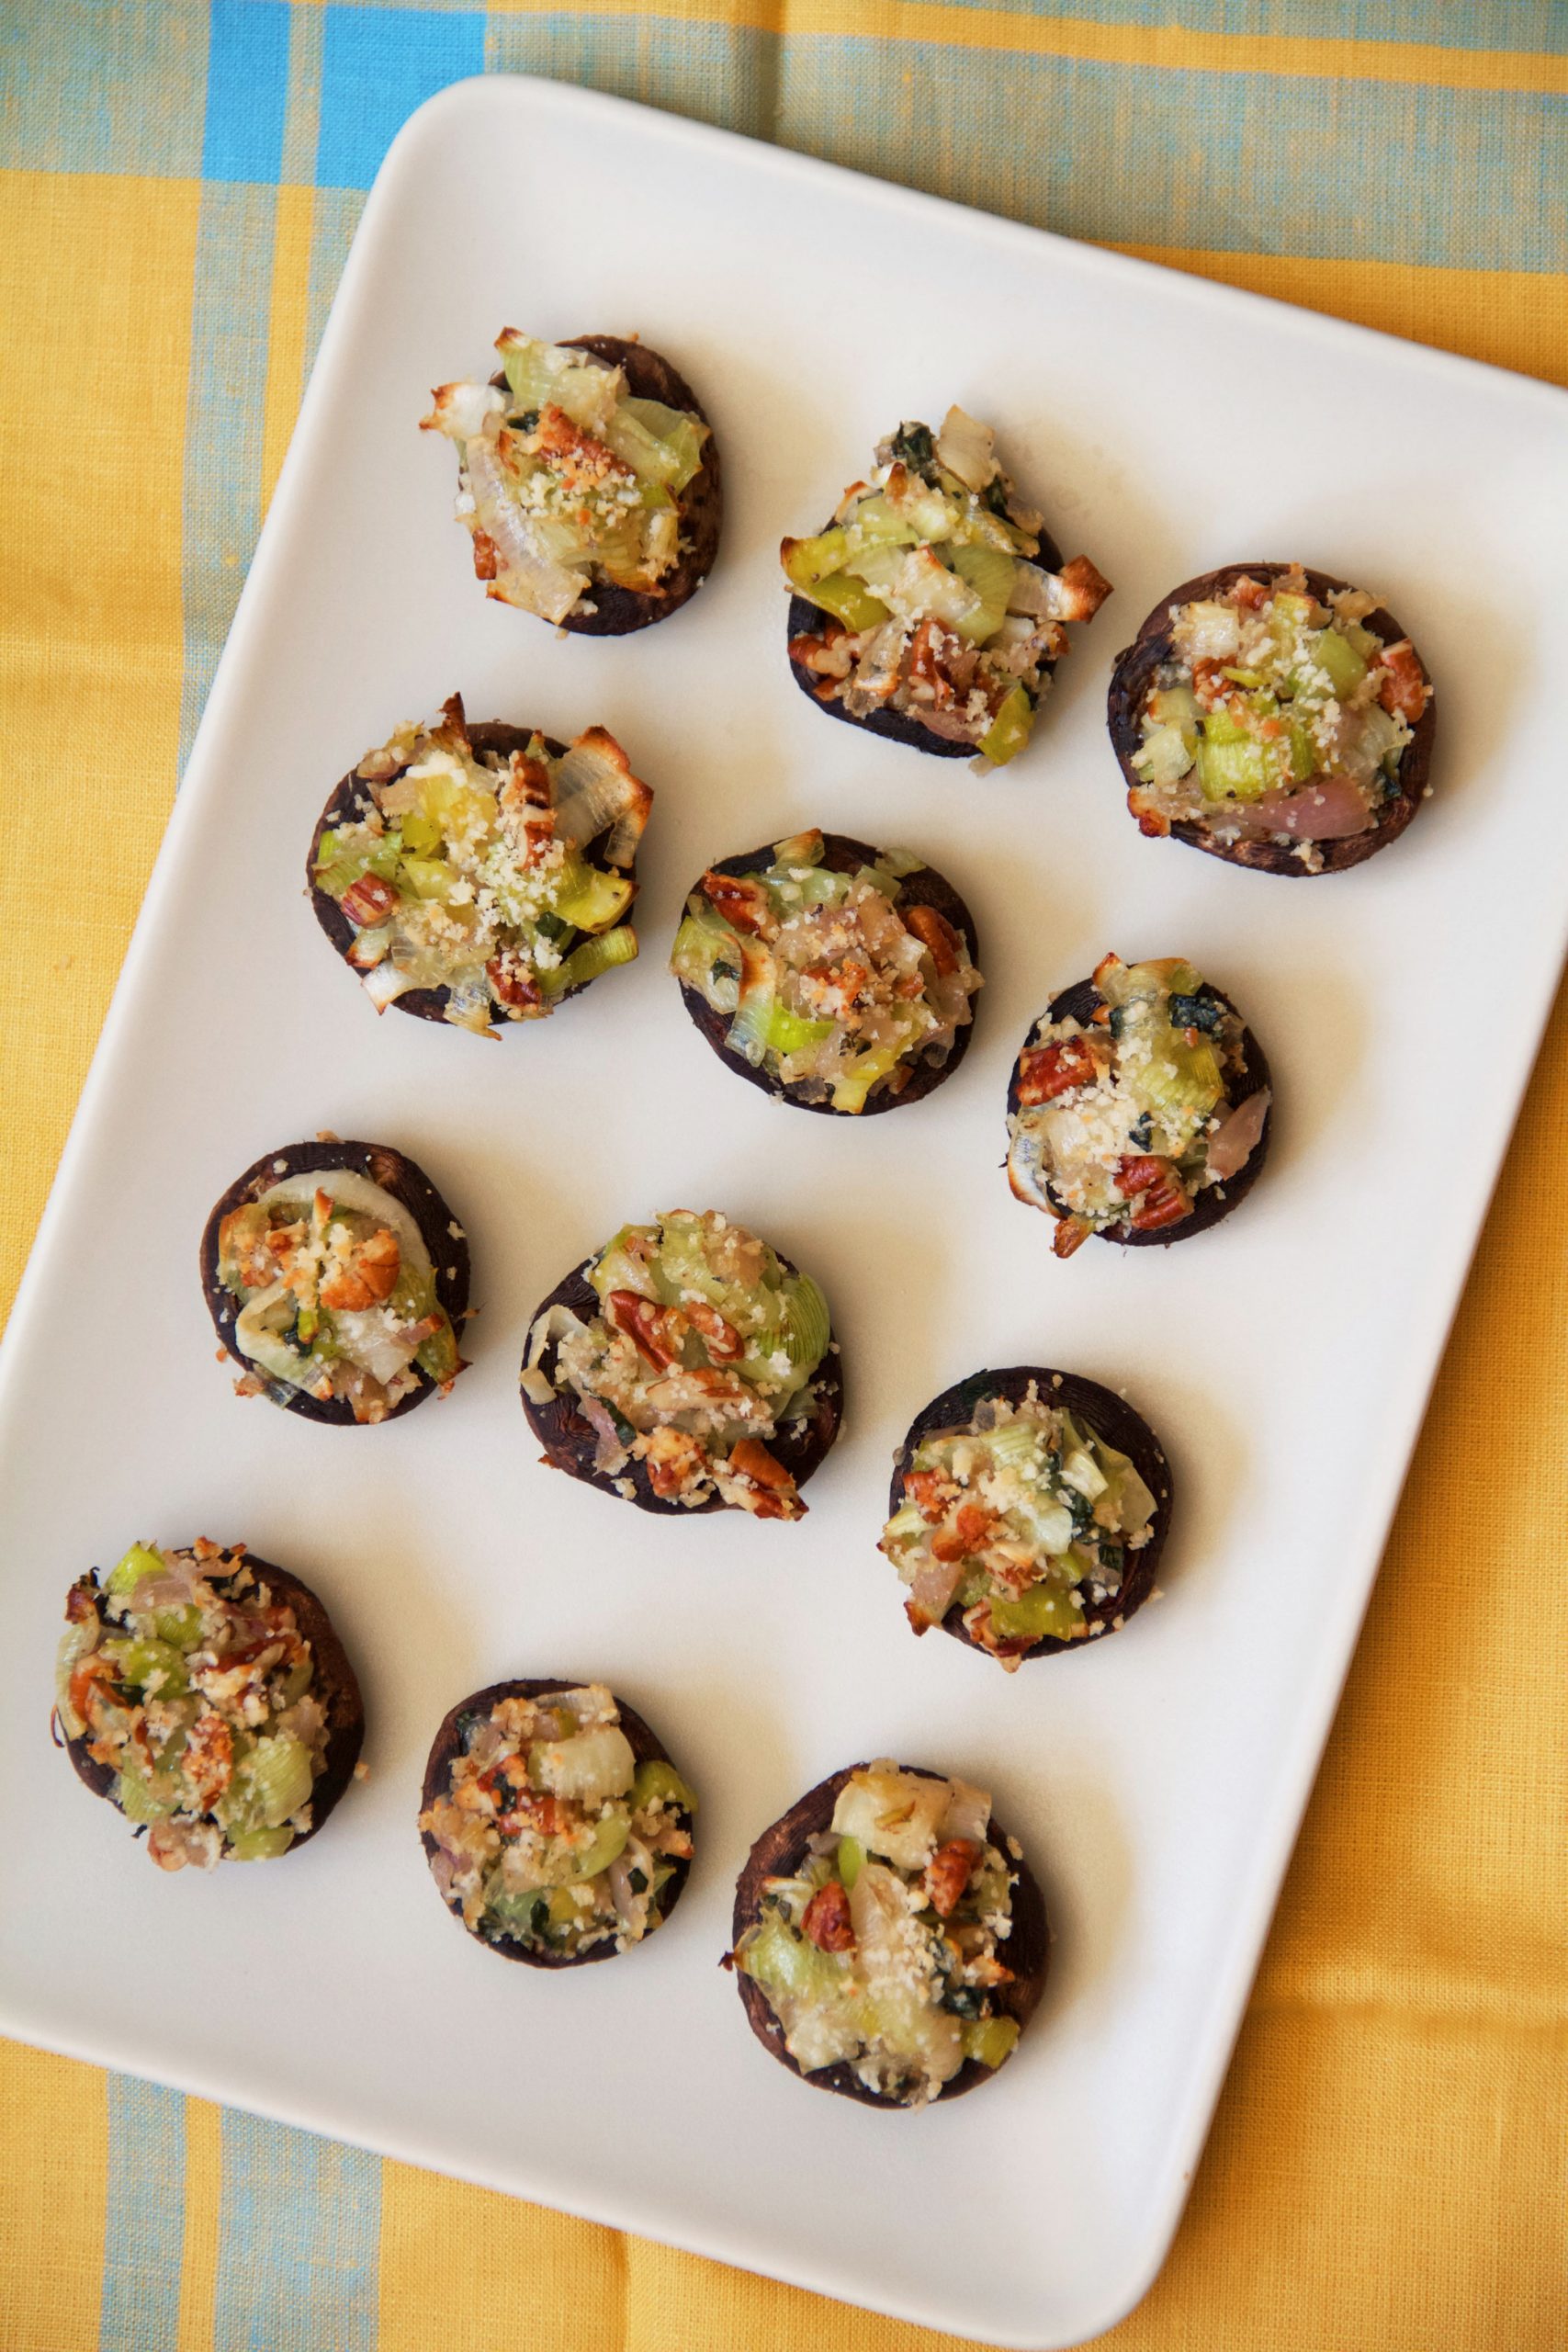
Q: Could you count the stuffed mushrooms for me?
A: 12